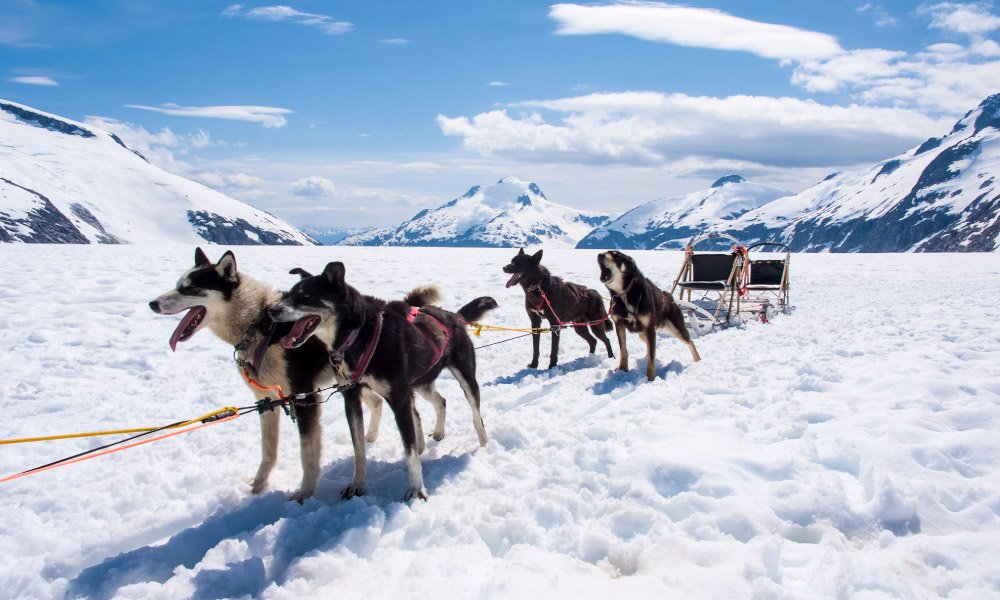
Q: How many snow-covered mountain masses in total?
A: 4